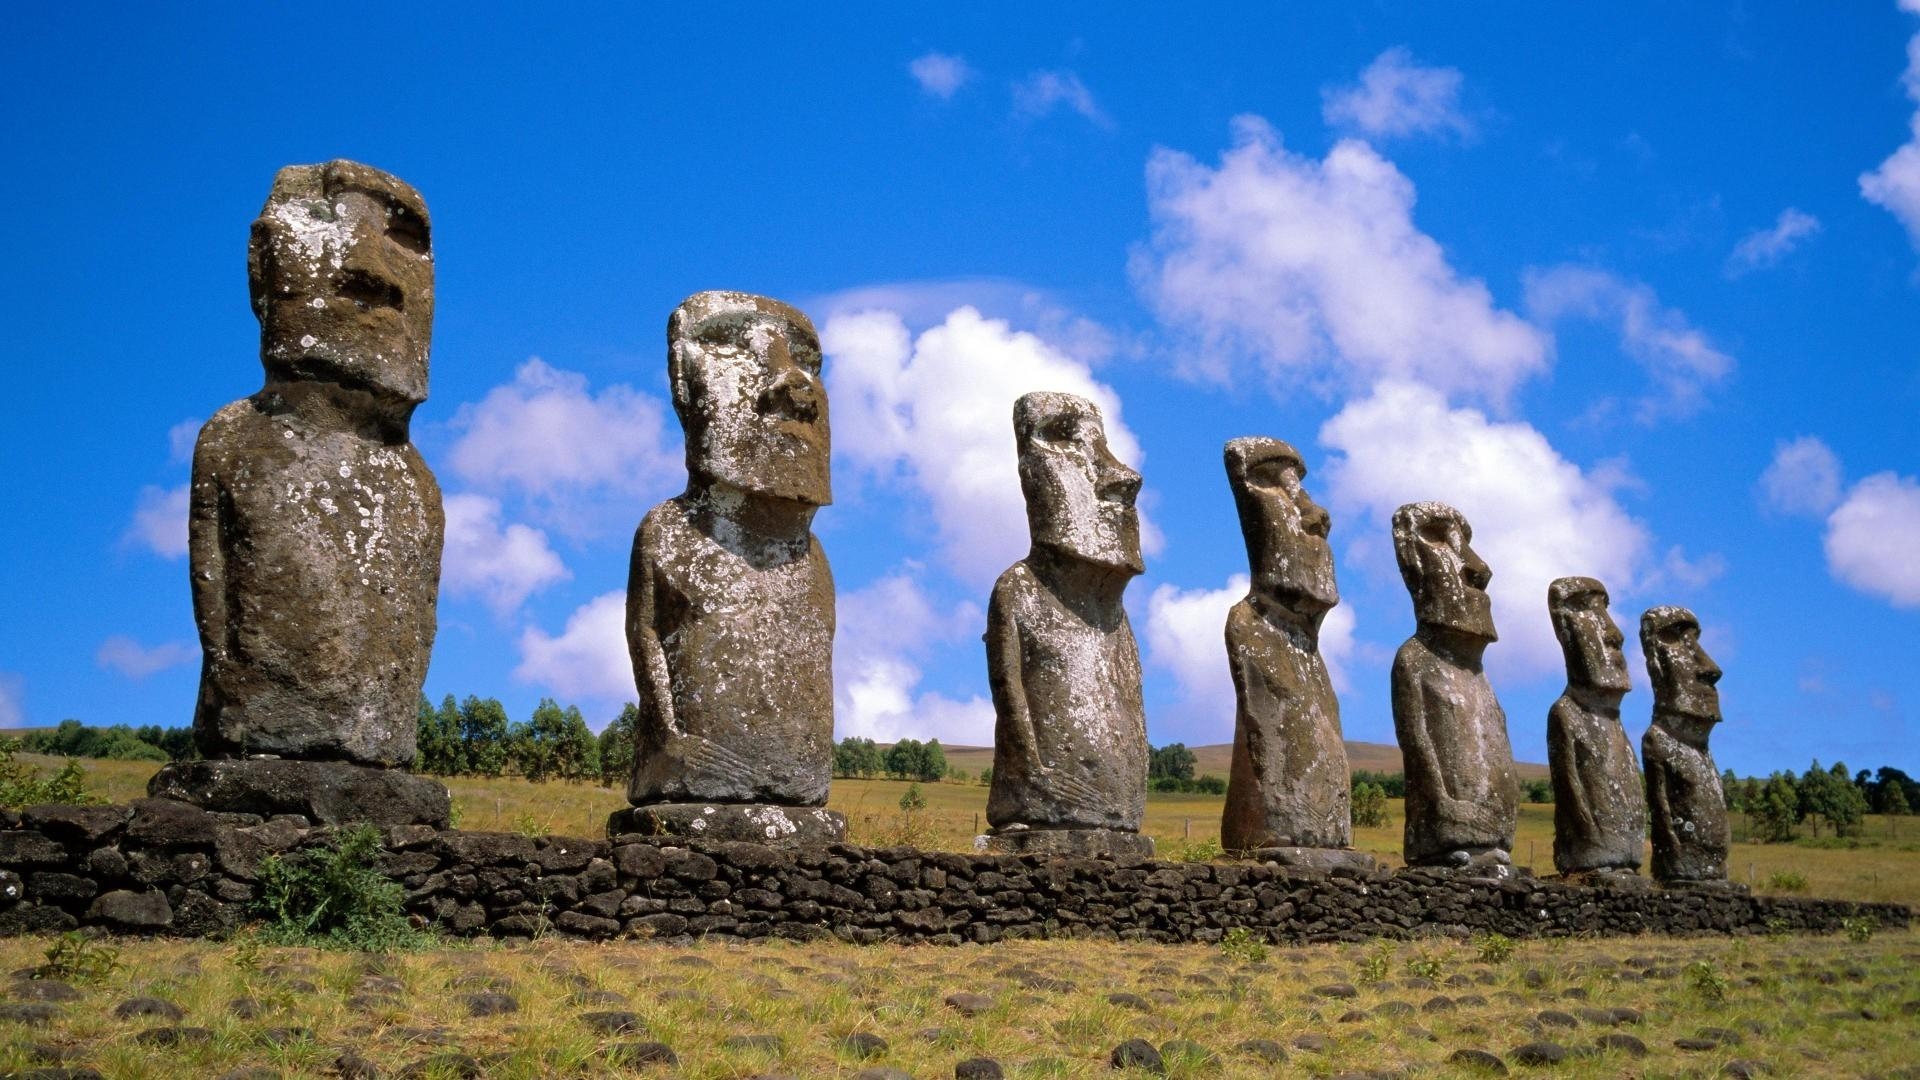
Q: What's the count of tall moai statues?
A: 7